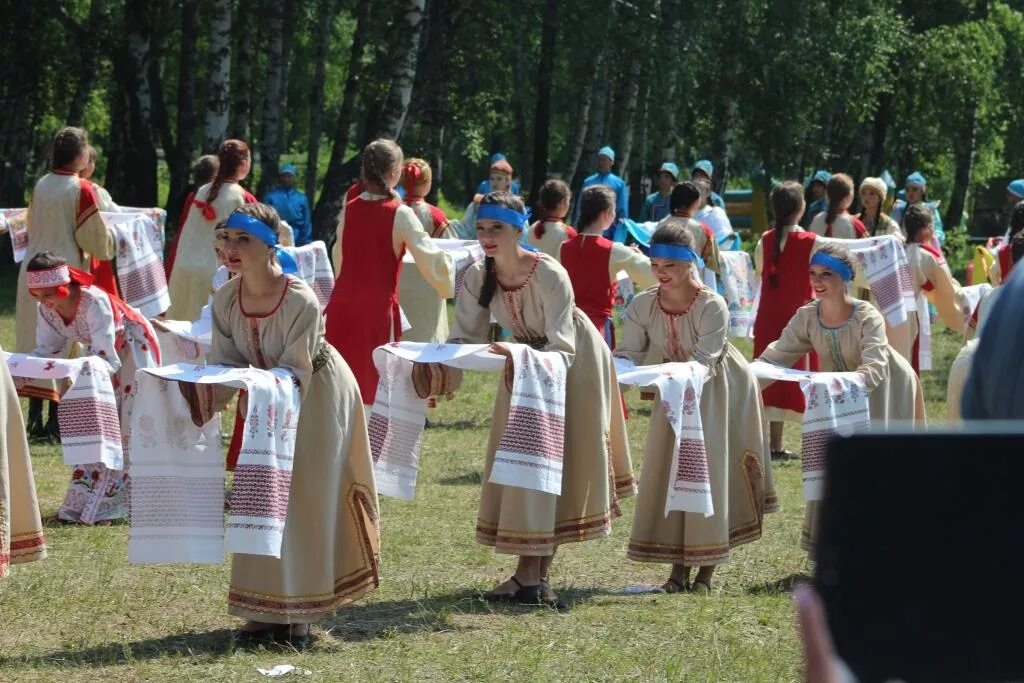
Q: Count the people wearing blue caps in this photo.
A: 8